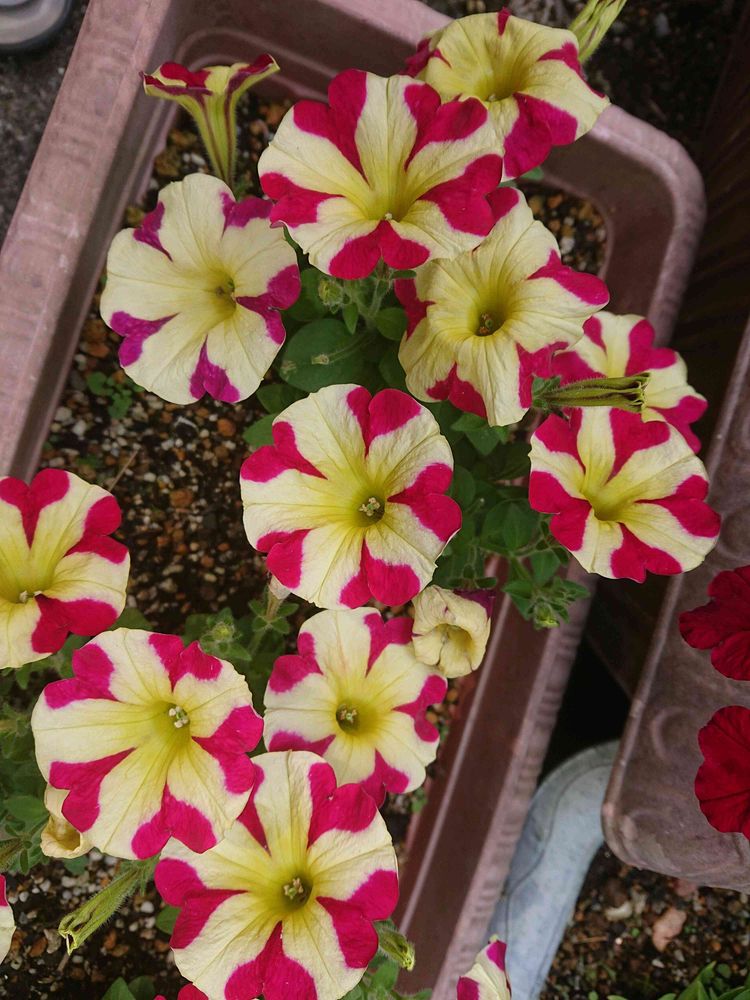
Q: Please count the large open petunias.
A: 11